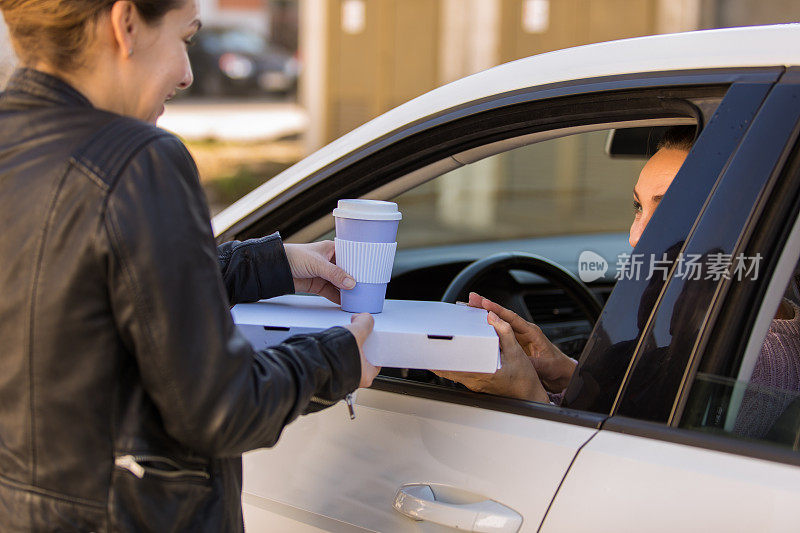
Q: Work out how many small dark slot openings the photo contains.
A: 2